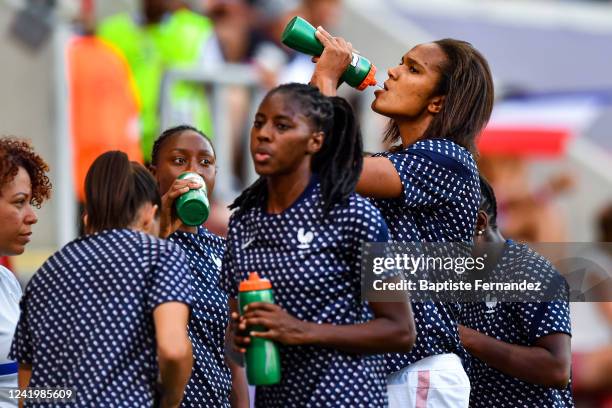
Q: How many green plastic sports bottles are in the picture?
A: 3